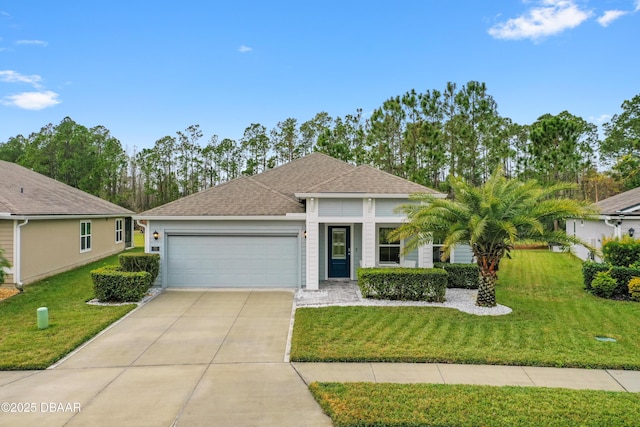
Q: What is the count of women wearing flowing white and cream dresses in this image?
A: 0